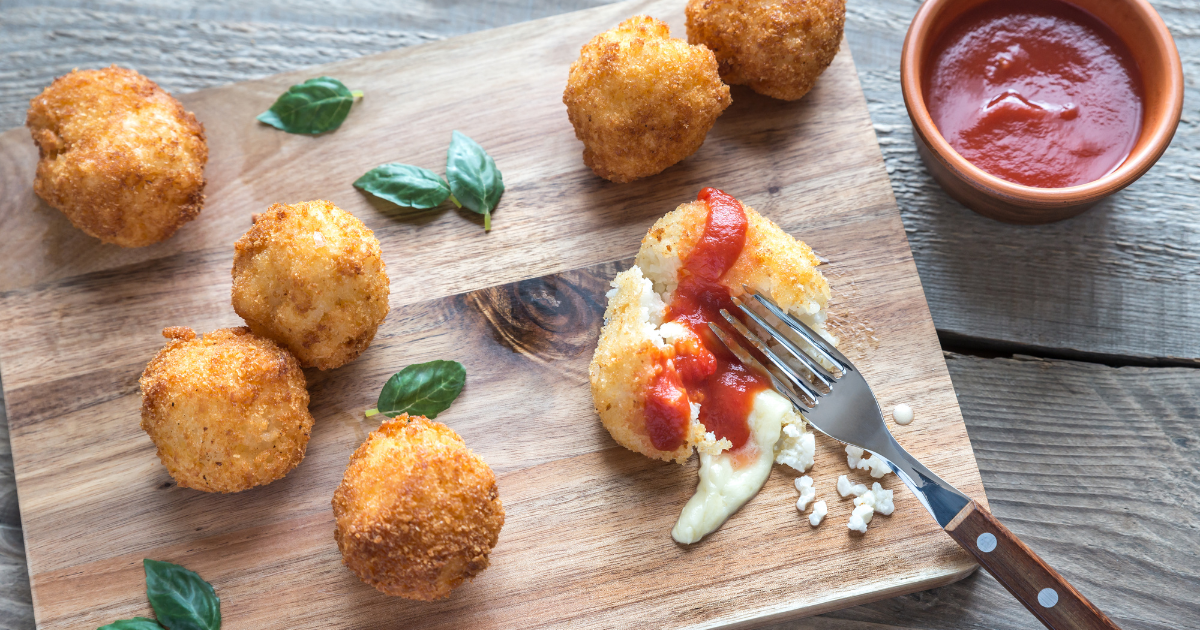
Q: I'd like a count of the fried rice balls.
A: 7